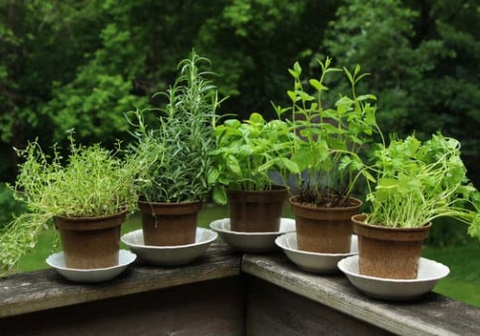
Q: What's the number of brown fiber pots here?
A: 5